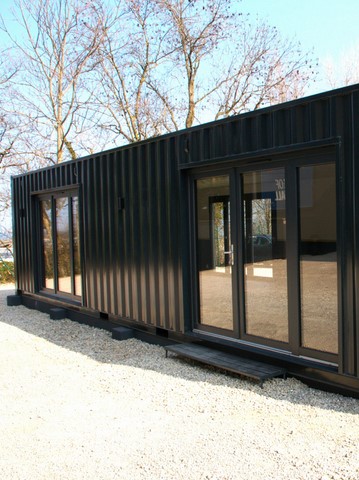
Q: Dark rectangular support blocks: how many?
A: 3